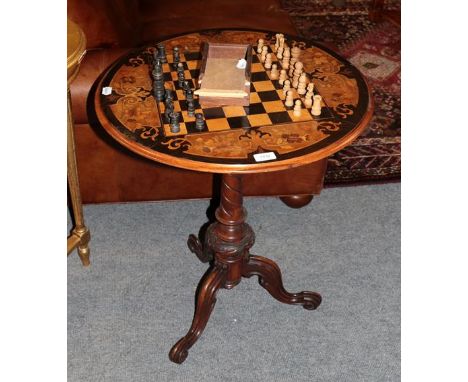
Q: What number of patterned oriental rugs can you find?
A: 1